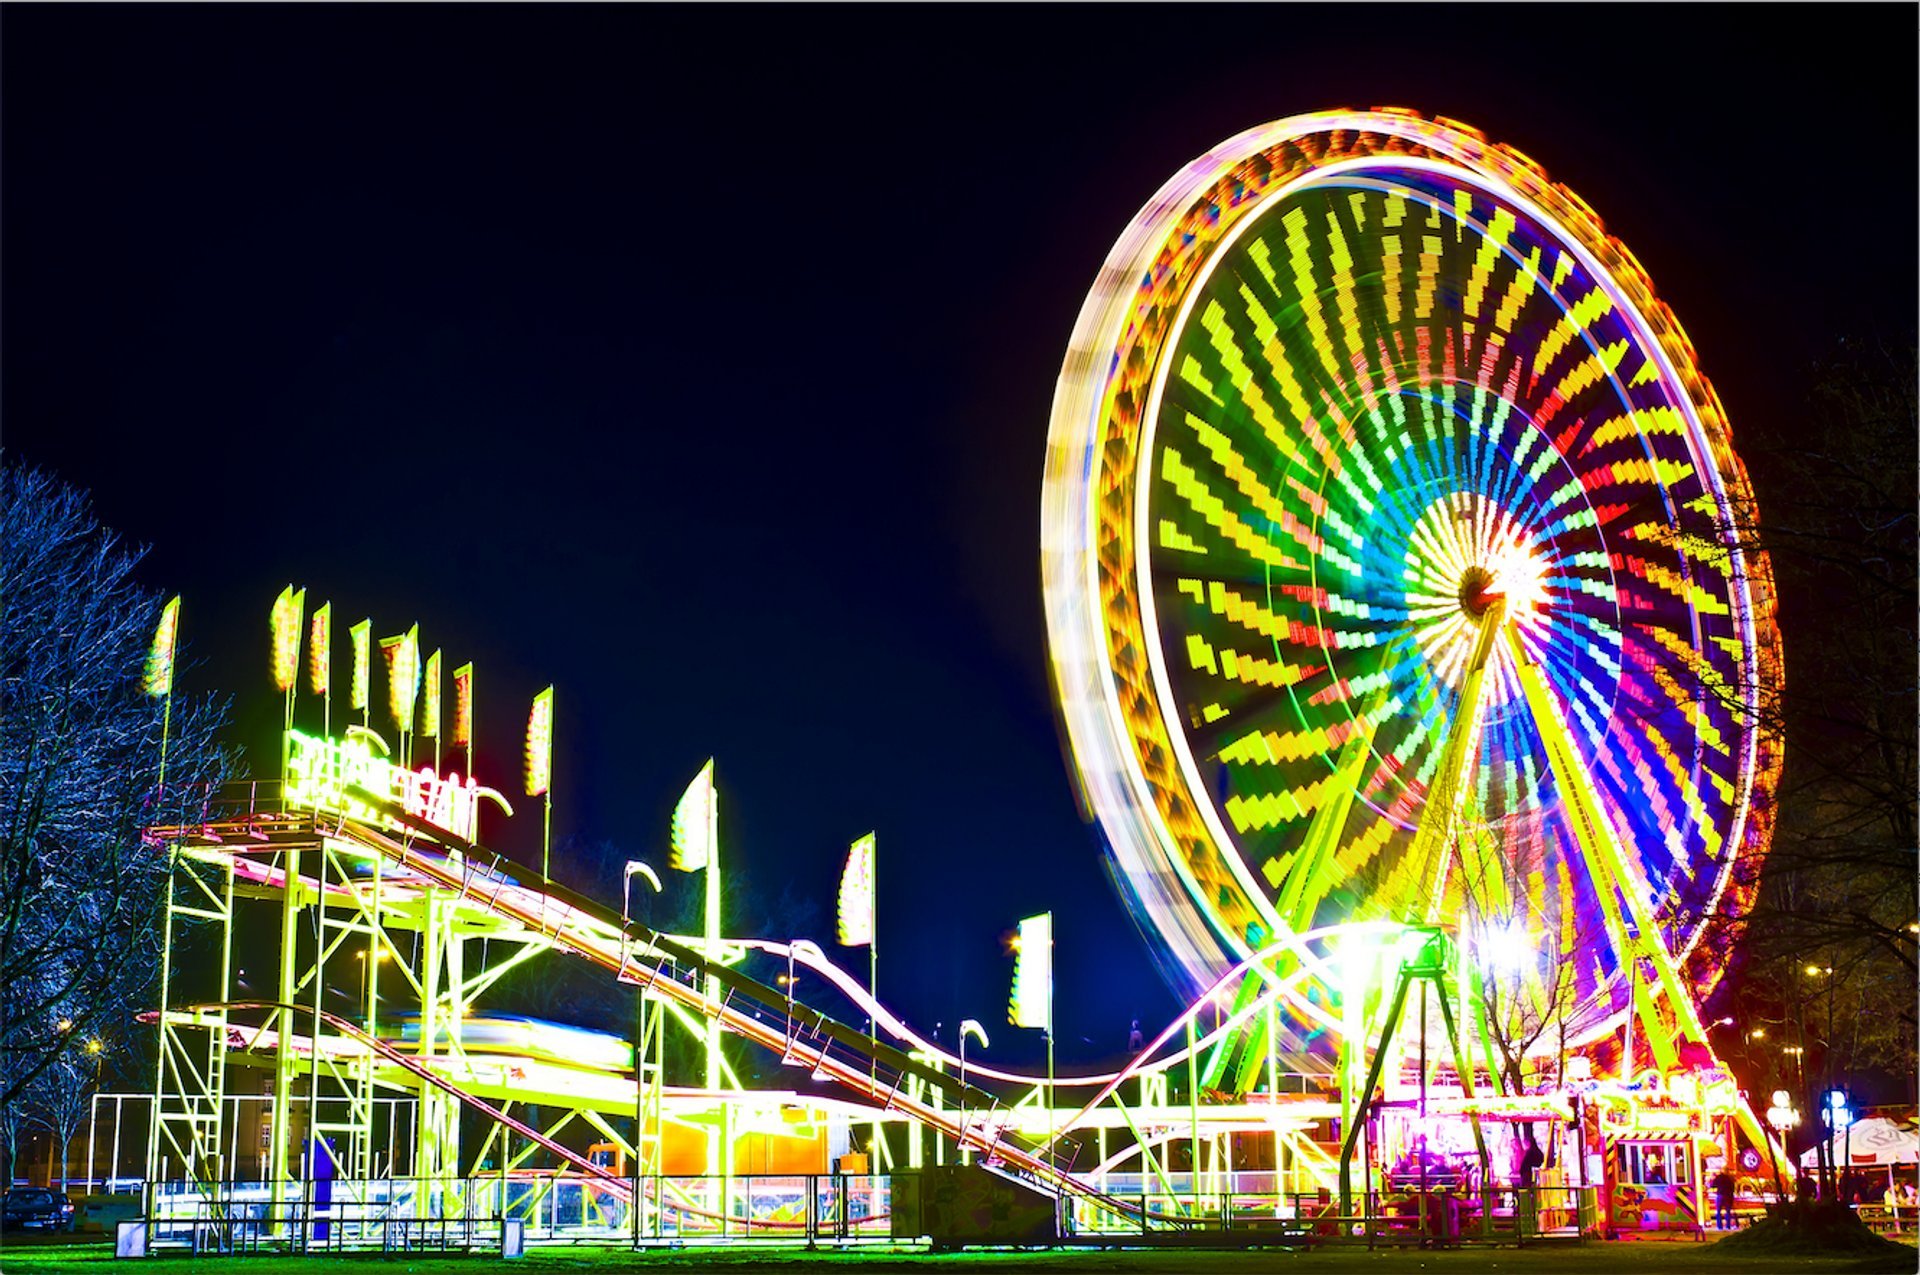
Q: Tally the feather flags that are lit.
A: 13